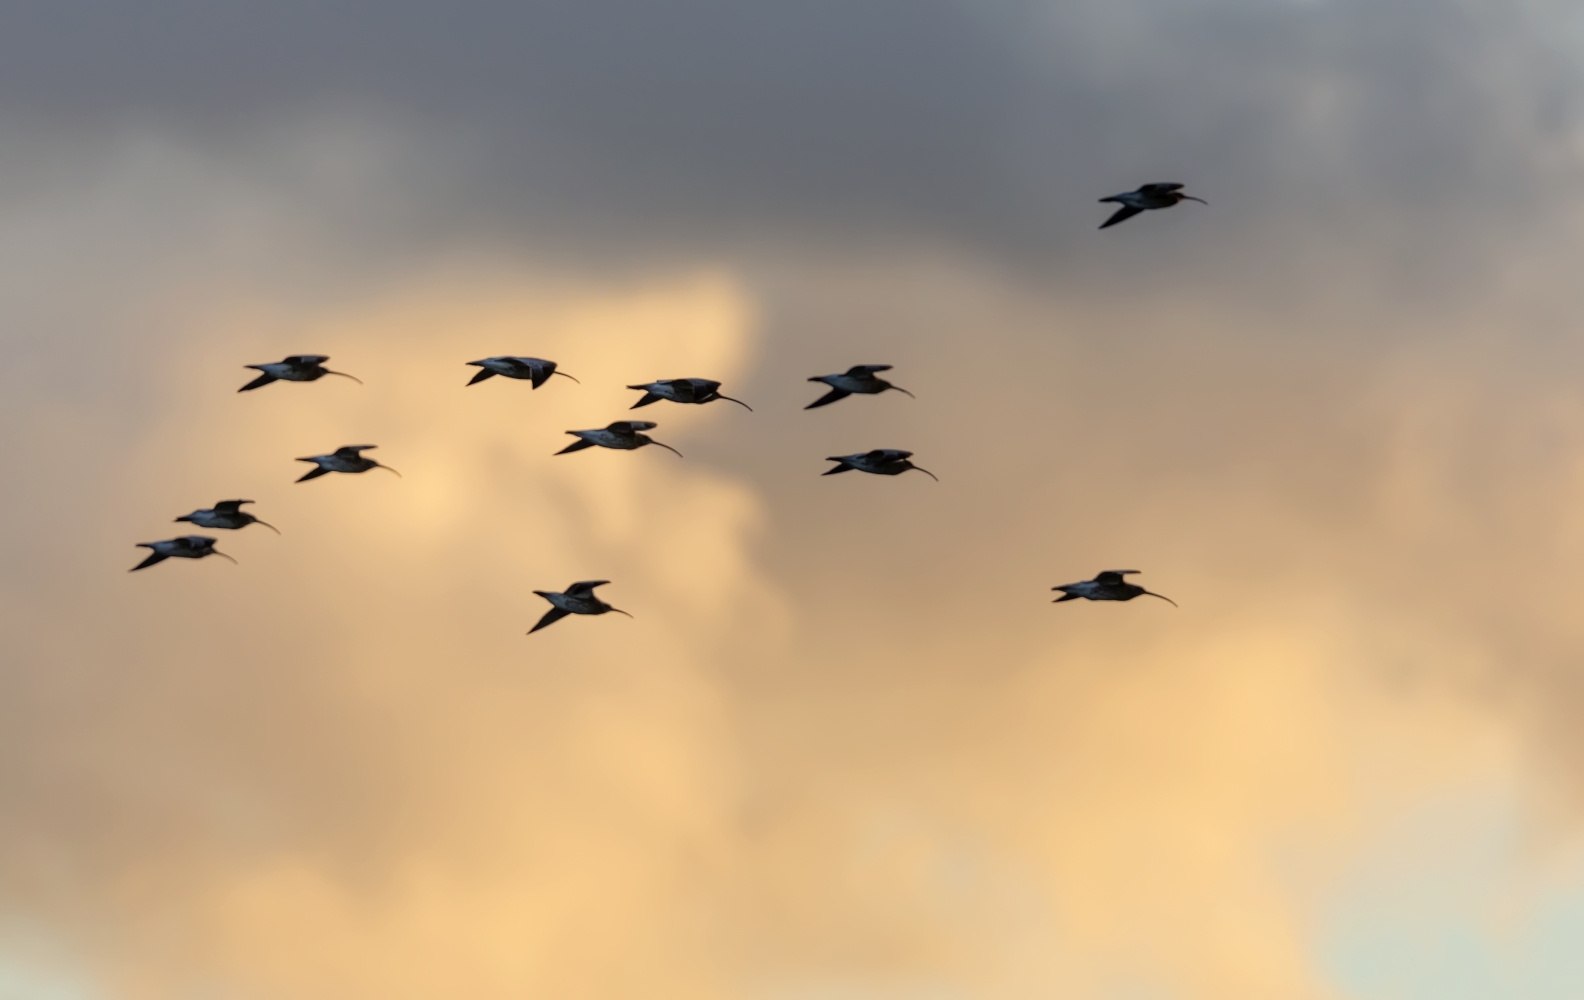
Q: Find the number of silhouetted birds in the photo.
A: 12